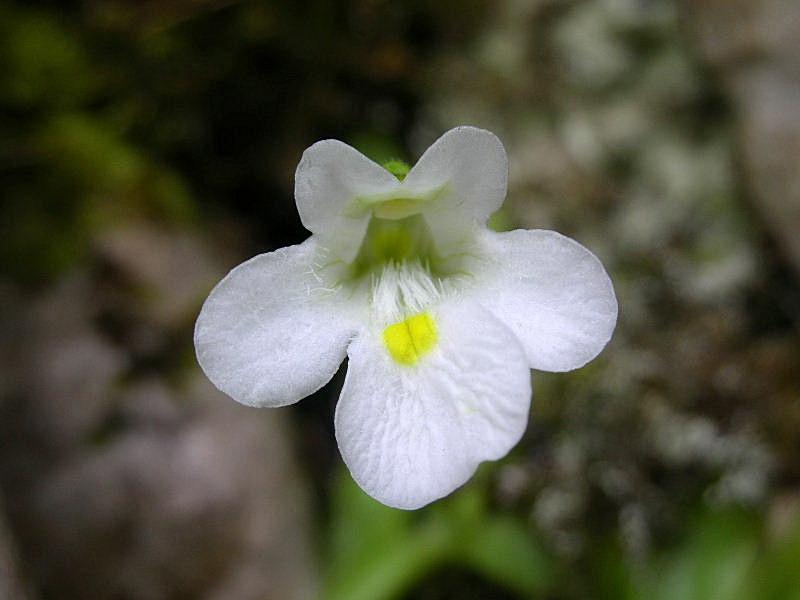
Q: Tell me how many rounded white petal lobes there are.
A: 5